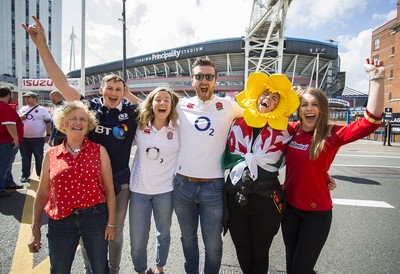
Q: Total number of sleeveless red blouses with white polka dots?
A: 1